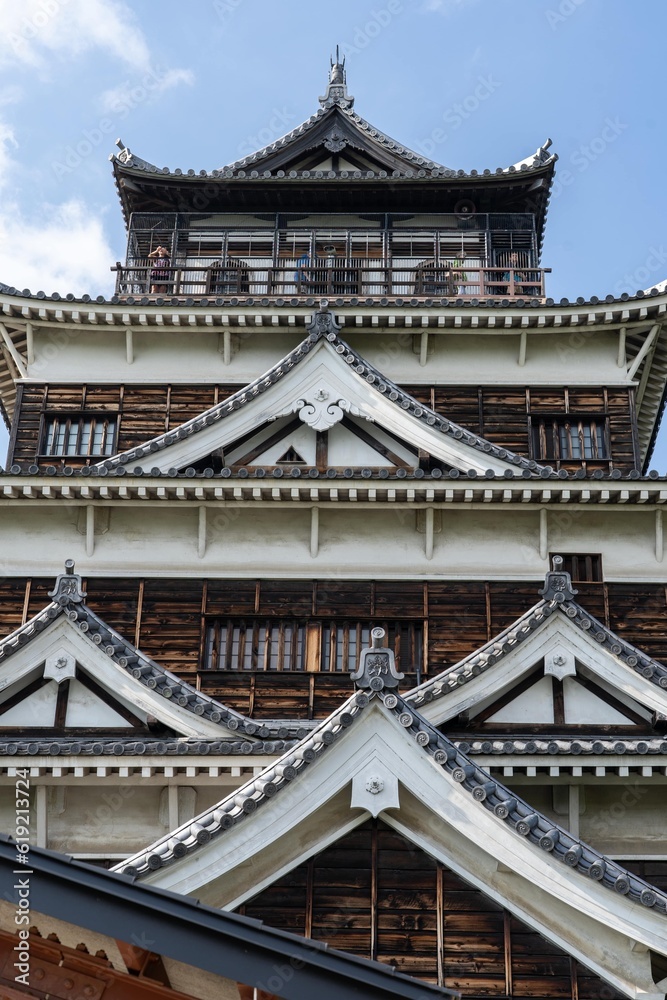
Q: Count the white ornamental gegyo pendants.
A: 4